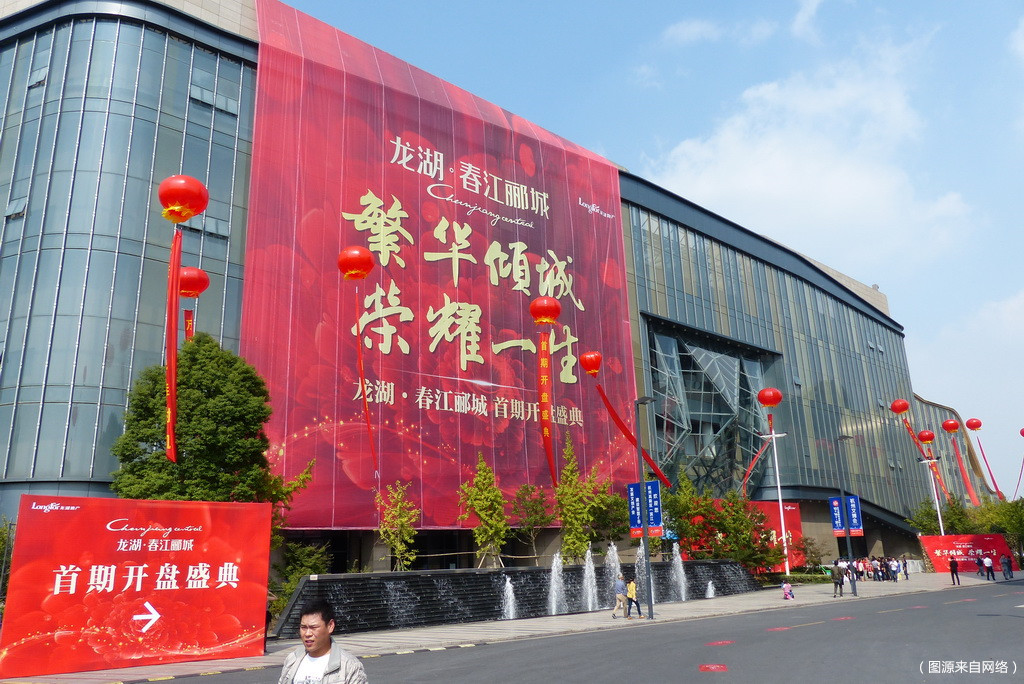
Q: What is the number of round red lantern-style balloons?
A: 11